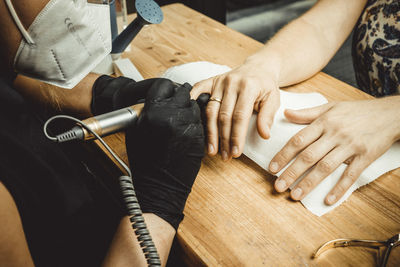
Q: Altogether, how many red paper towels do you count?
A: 0